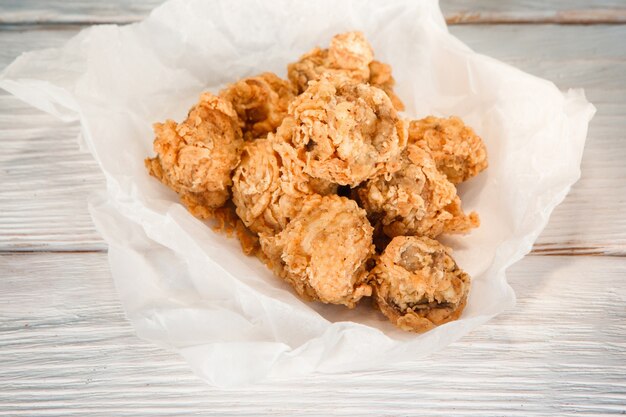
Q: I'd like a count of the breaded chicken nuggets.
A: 9